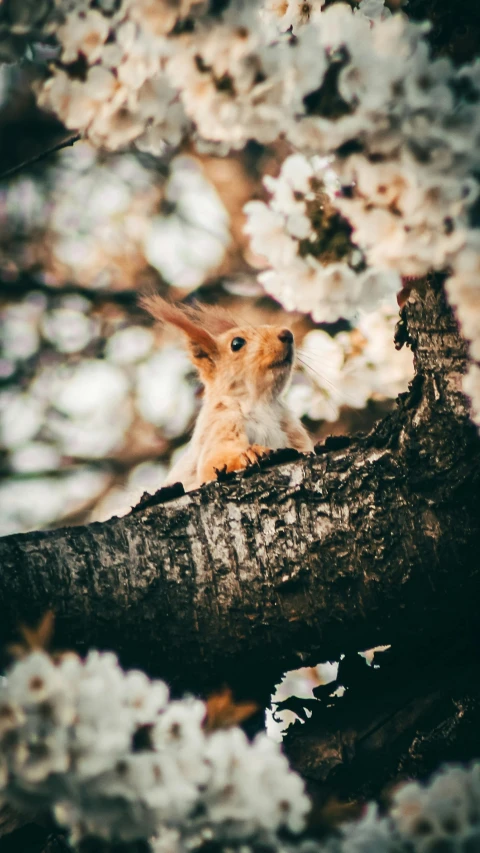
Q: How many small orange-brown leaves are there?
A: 2